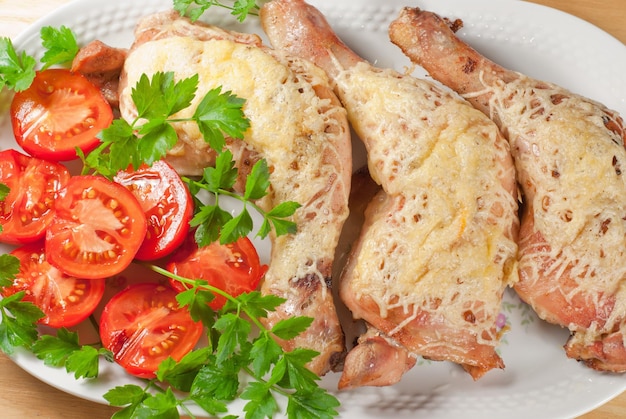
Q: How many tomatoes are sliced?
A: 7